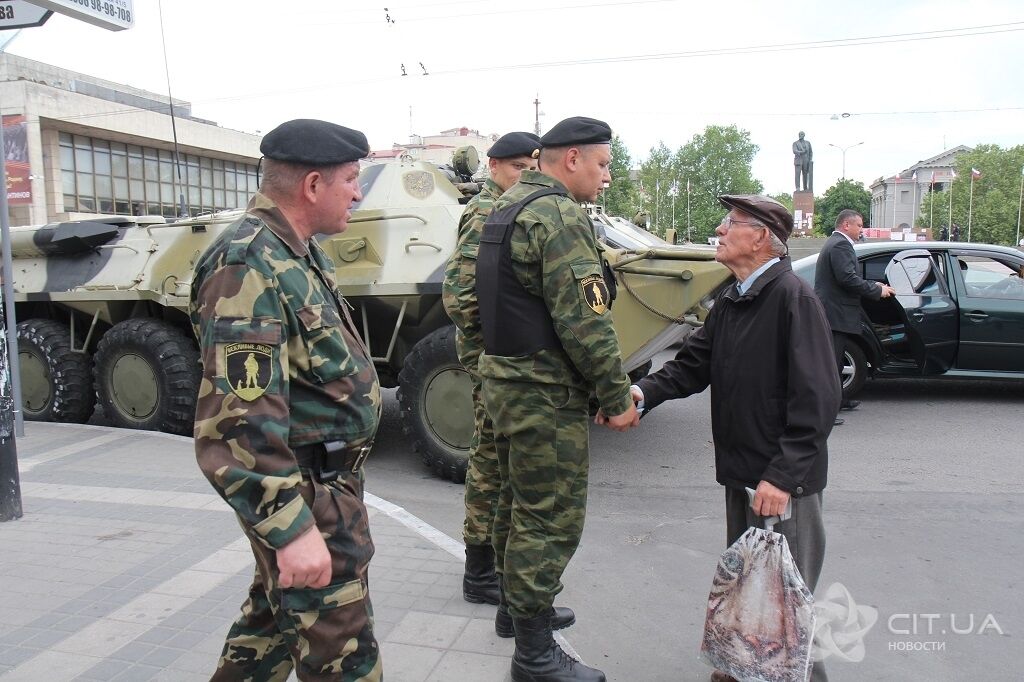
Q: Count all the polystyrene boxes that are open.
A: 0